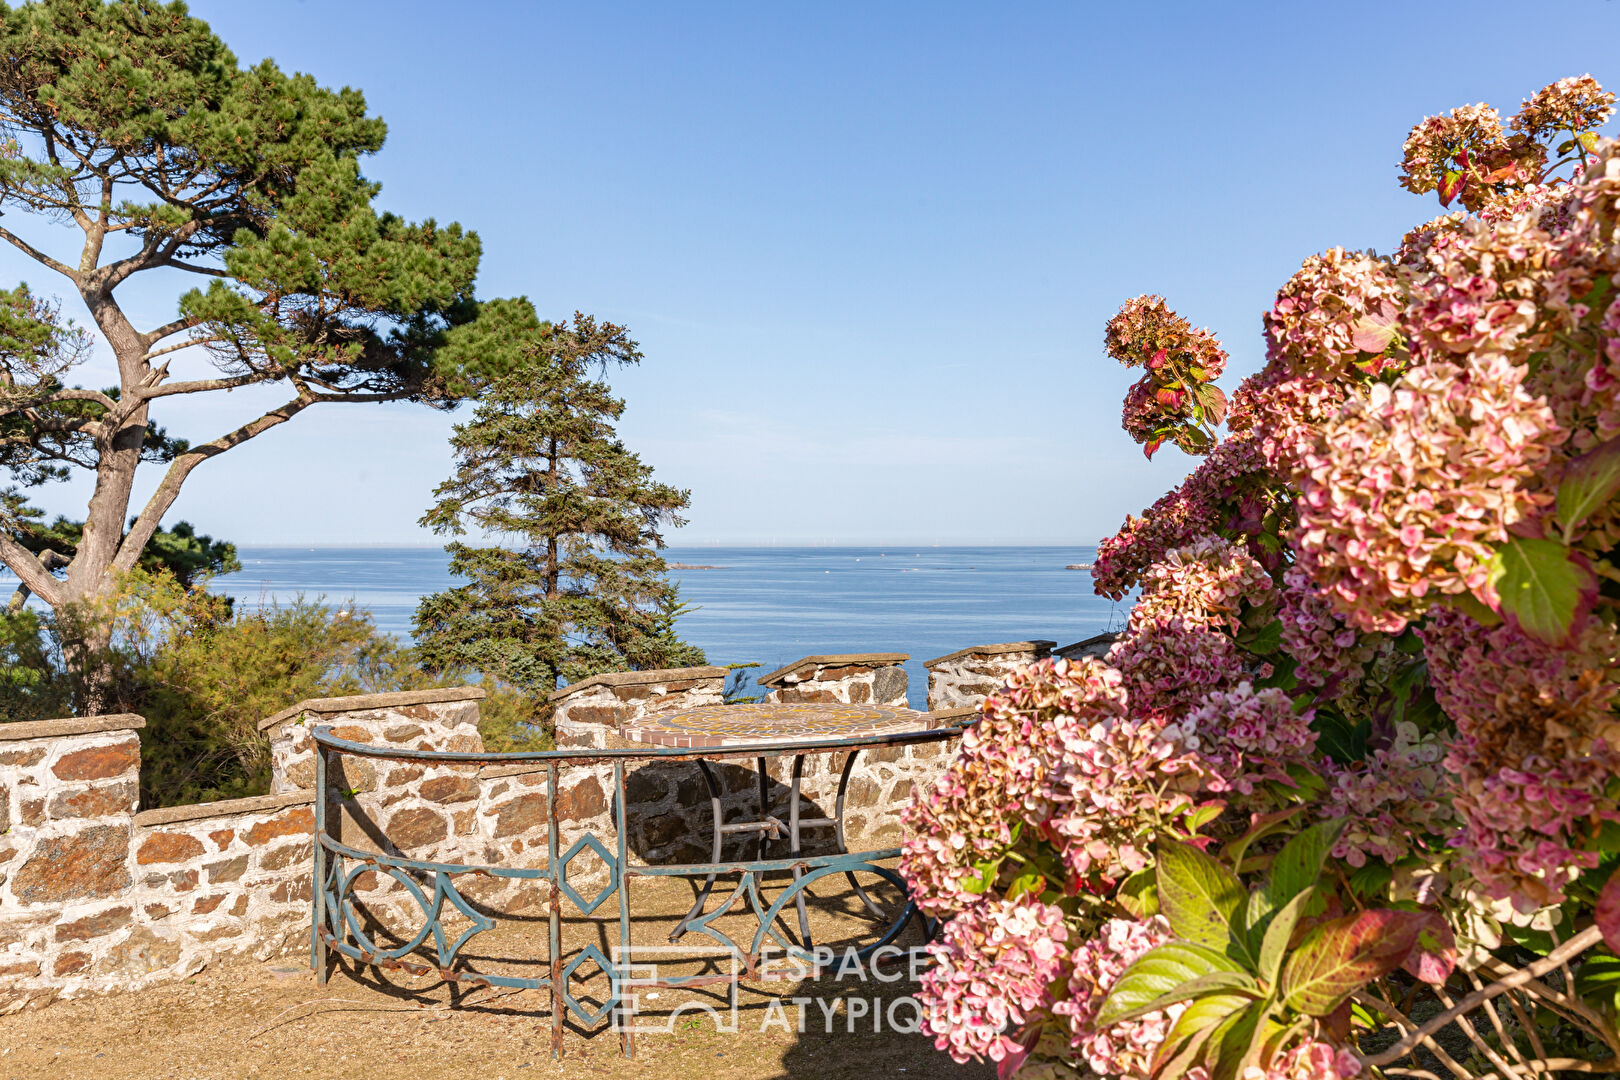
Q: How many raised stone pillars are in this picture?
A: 6